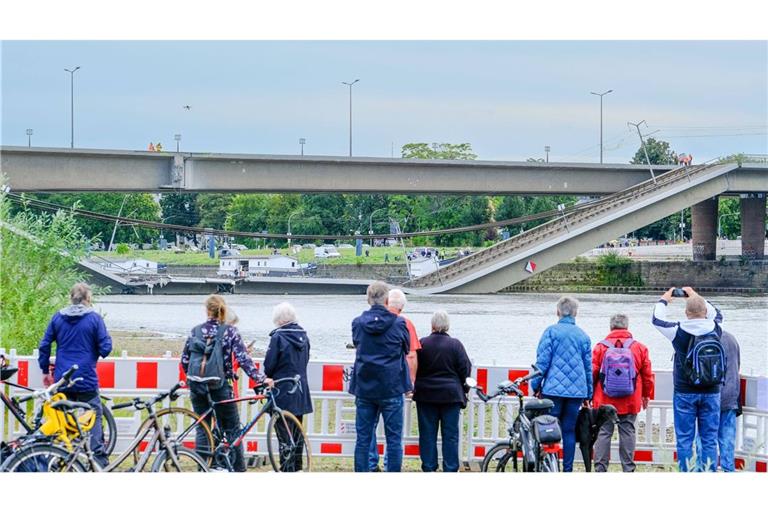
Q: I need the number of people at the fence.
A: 11